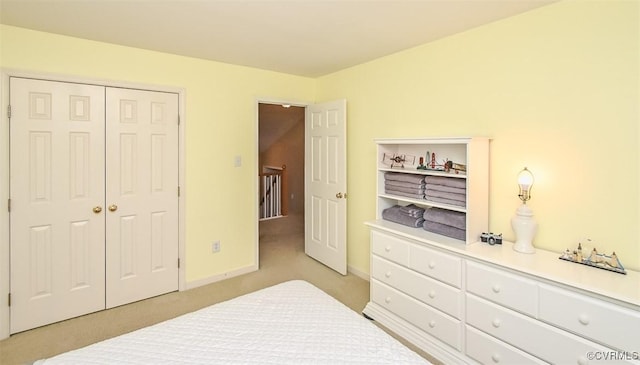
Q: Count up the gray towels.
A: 13